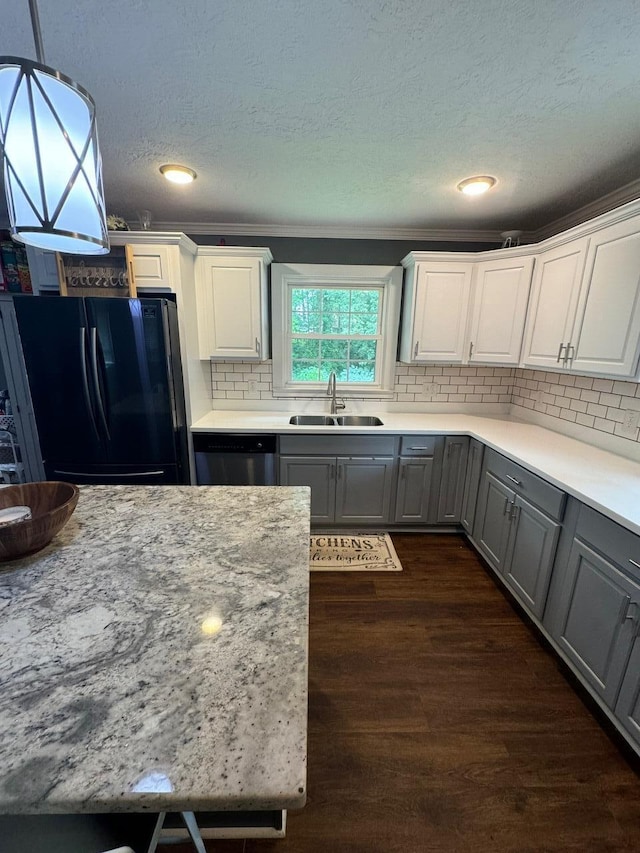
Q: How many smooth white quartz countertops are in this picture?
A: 1